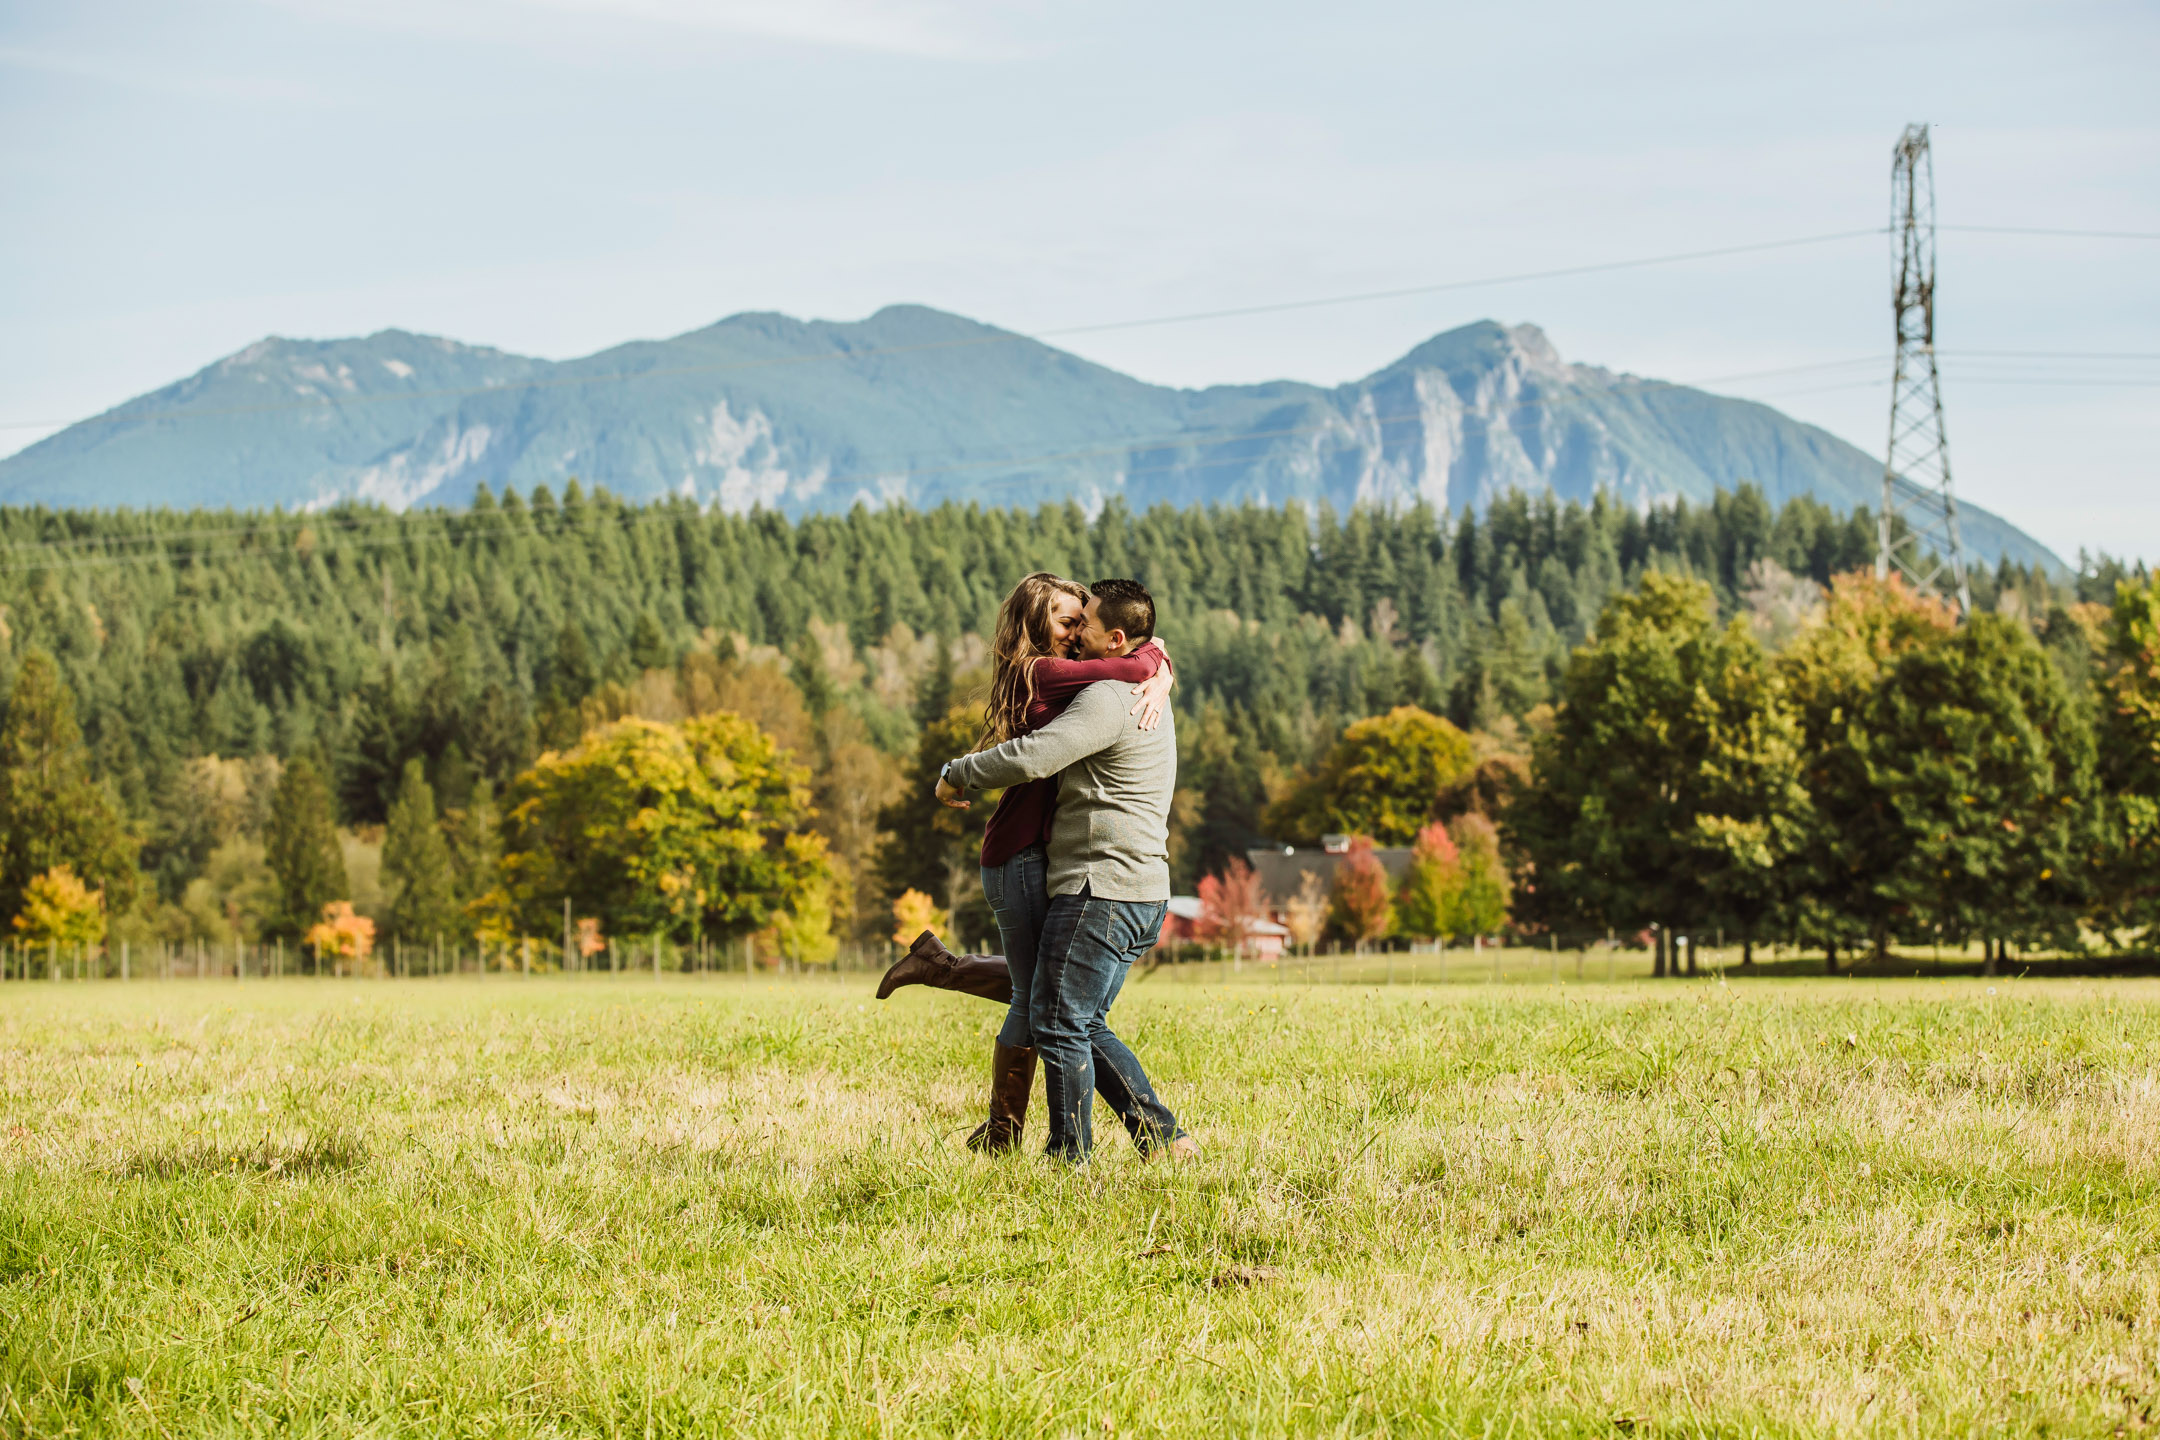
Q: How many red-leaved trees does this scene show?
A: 3